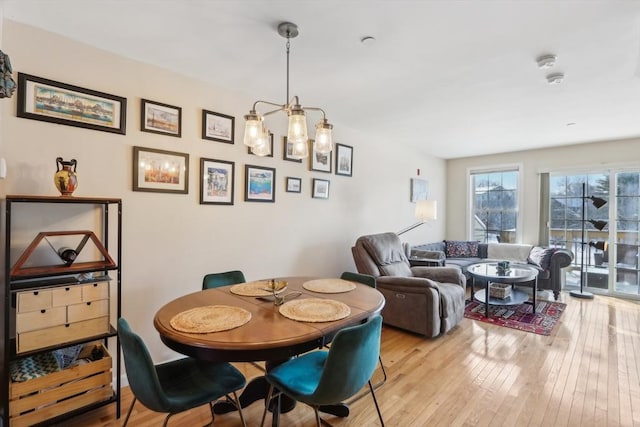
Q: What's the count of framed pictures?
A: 12